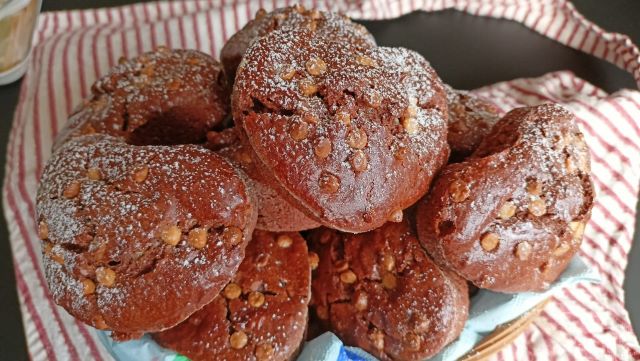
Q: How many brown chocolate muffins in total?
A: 9